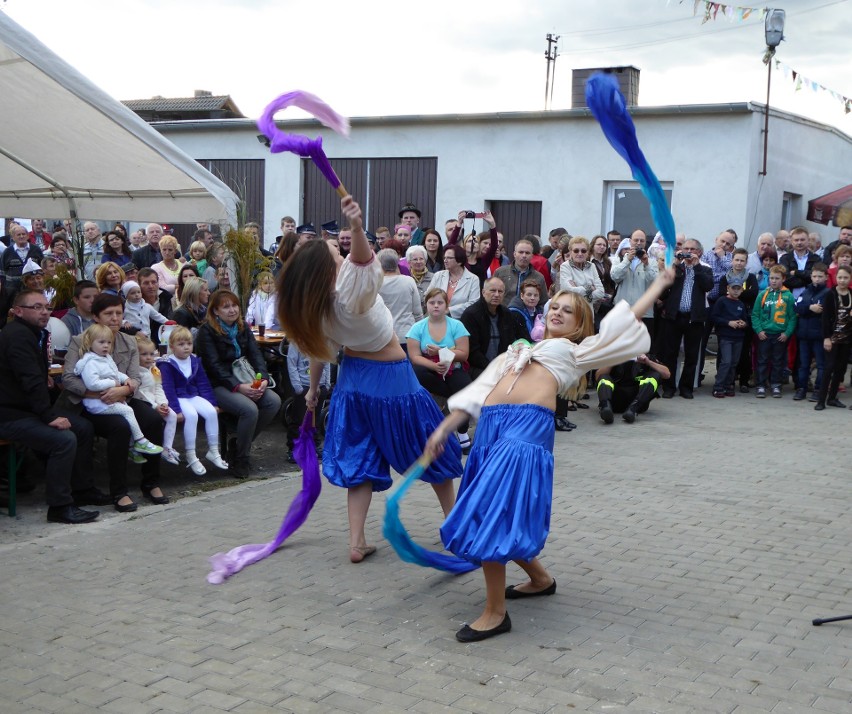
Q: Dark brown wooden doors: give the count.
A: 3